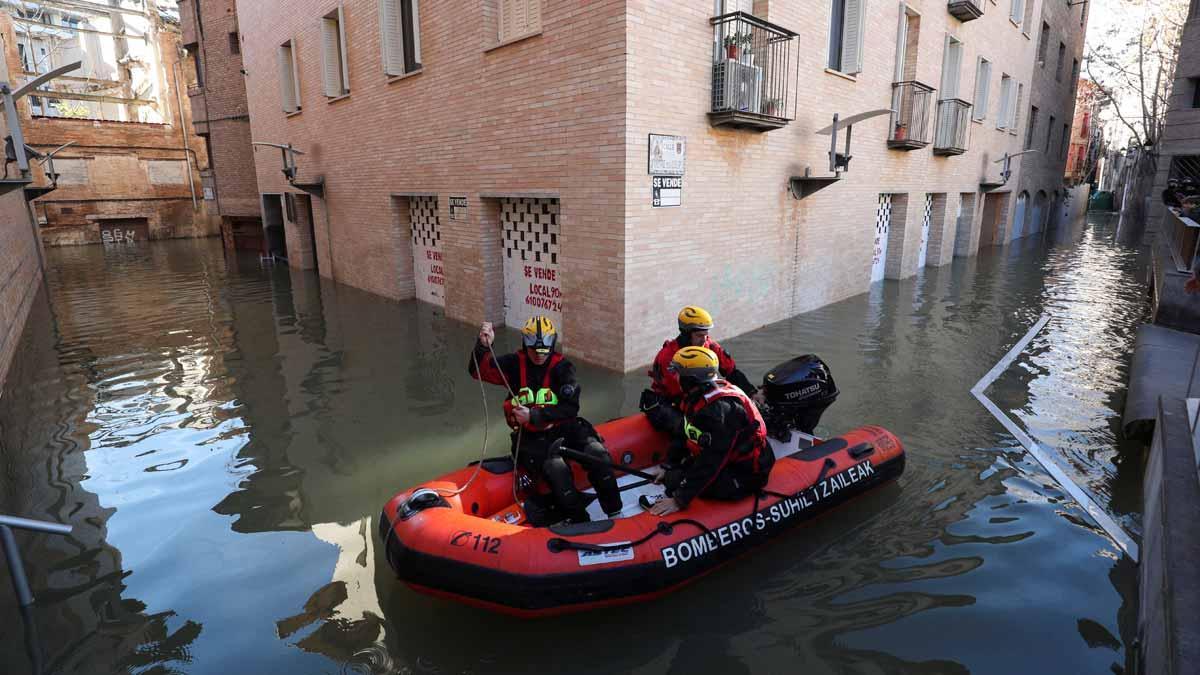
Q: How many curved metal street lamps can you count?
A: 5